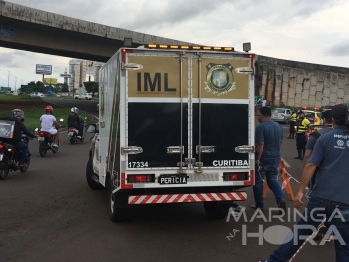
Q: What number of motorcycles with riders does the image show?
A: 3